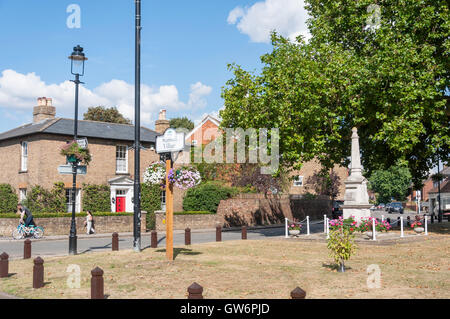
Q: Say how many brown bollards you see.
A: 11